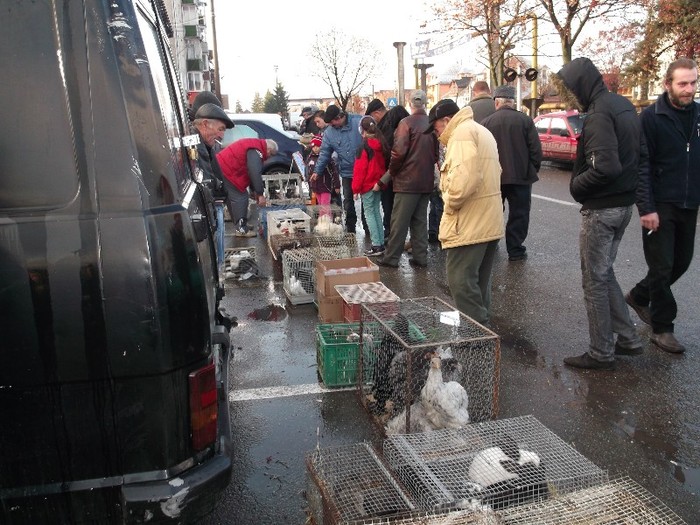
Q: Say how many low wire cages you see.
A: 3